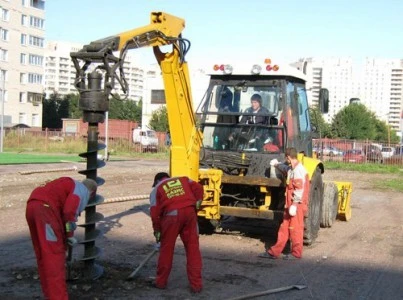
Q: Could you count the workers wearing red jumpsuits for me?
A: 3